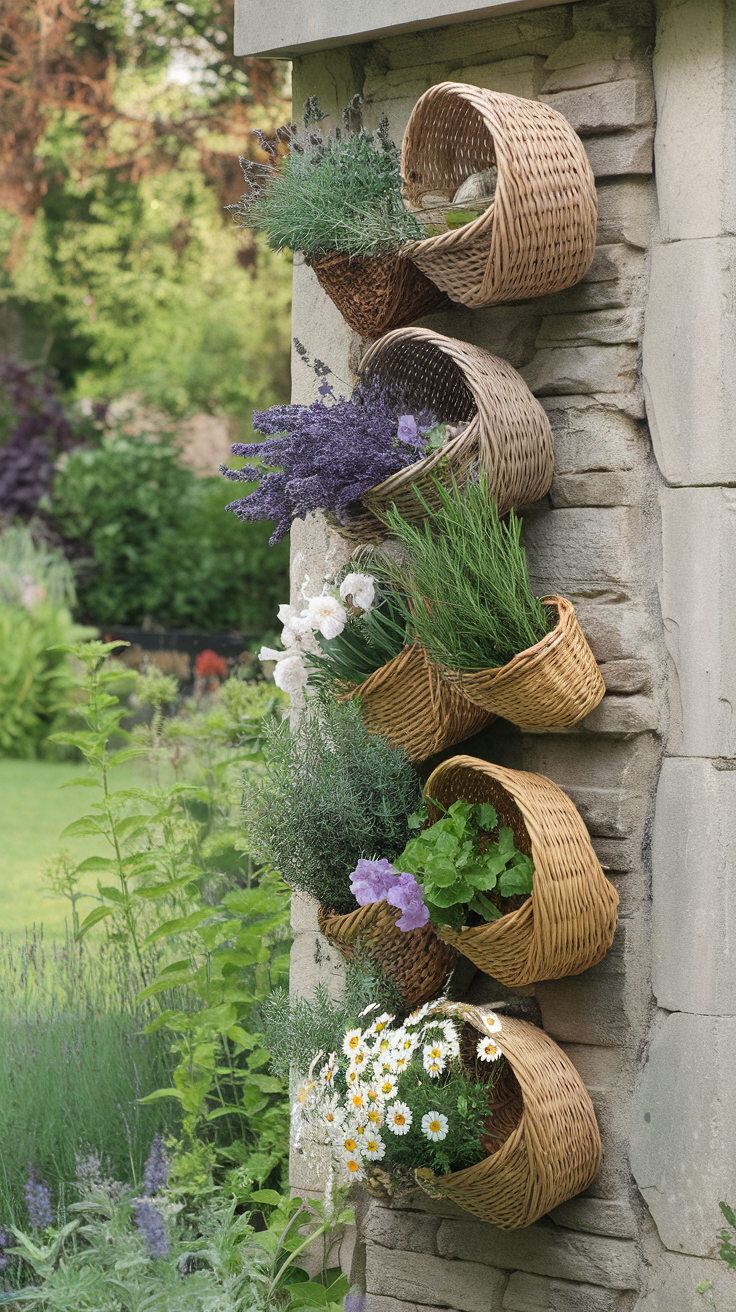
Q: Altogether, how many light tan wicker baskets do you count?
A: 6